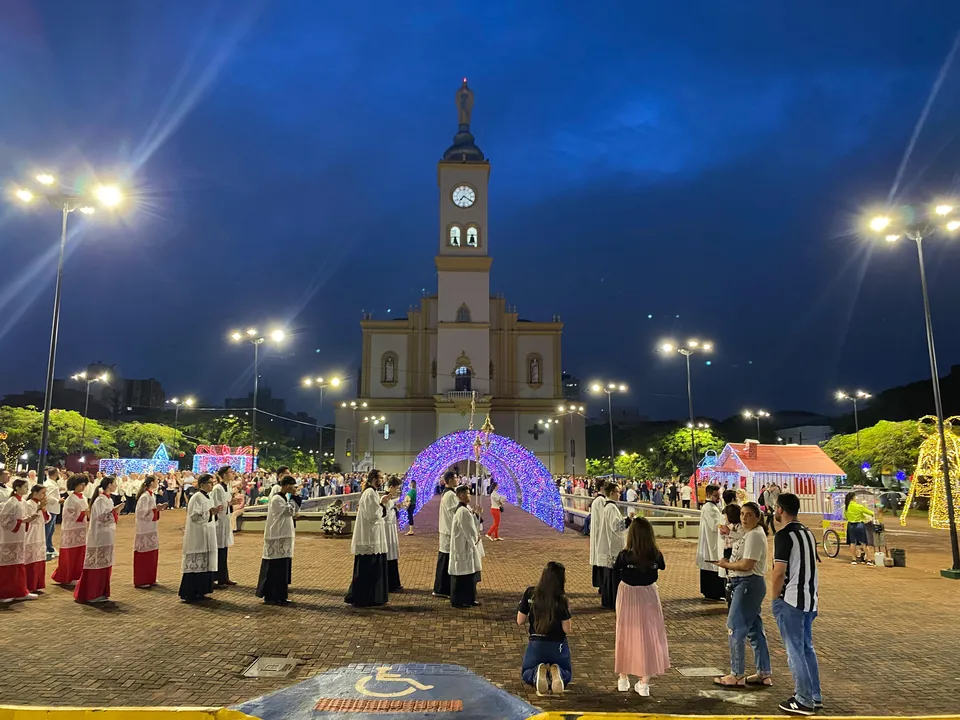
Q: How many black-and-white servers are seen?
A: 12